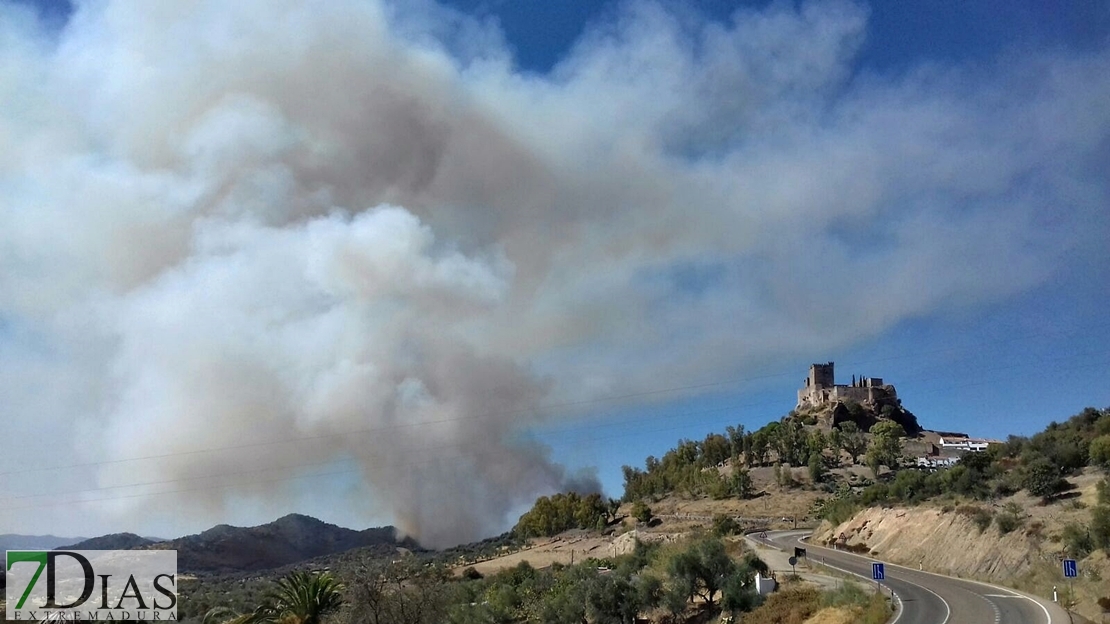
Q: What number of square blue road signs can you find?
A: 2